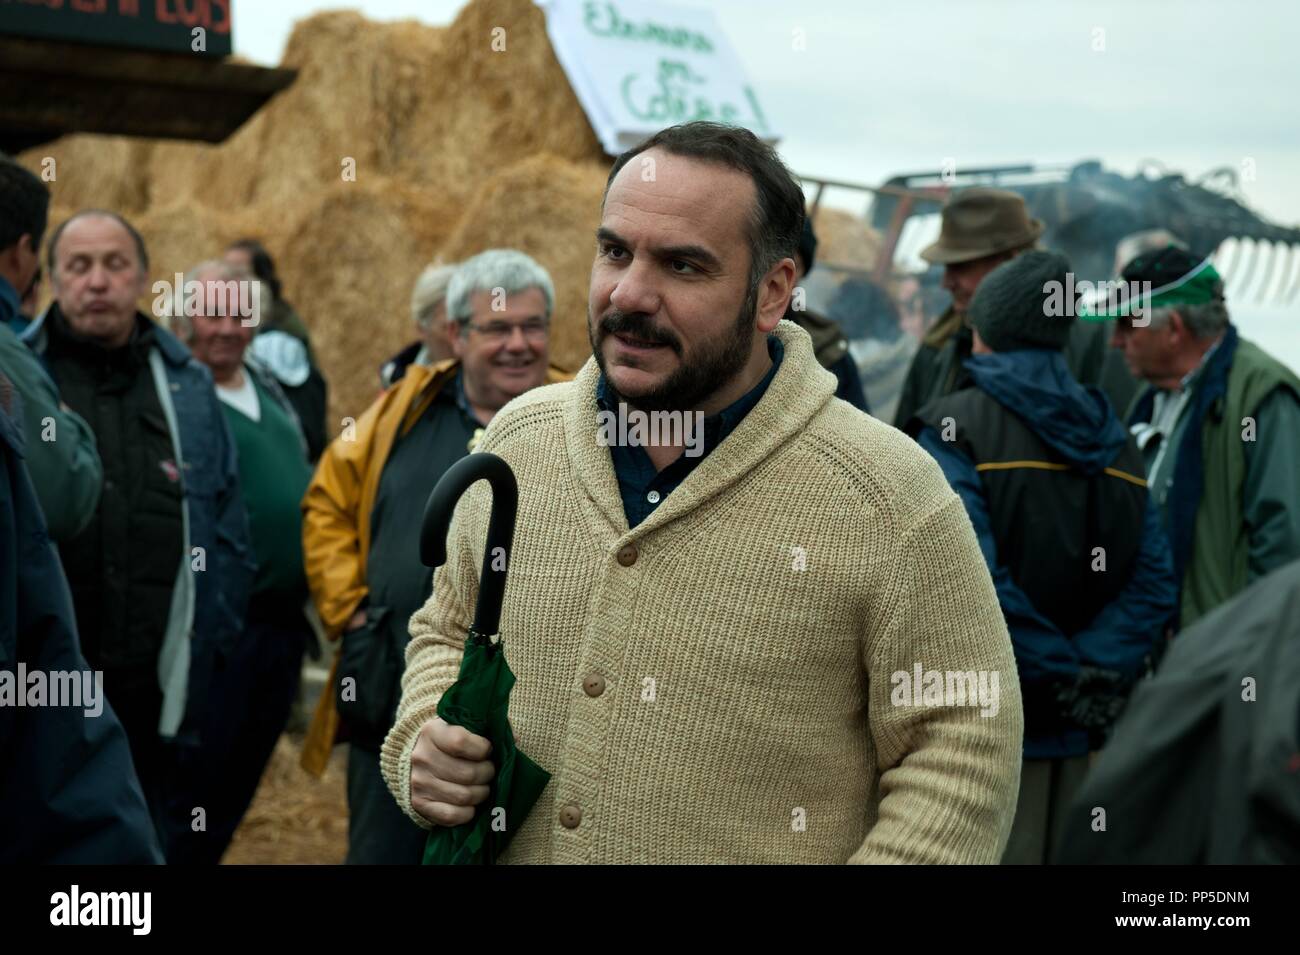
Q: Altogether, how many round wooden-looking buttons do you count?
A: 3